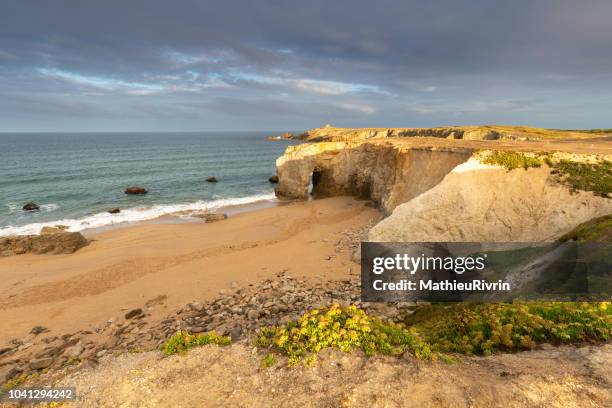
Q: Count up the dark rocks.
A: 5